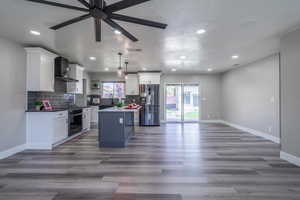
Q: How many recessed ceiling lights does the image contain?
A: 10